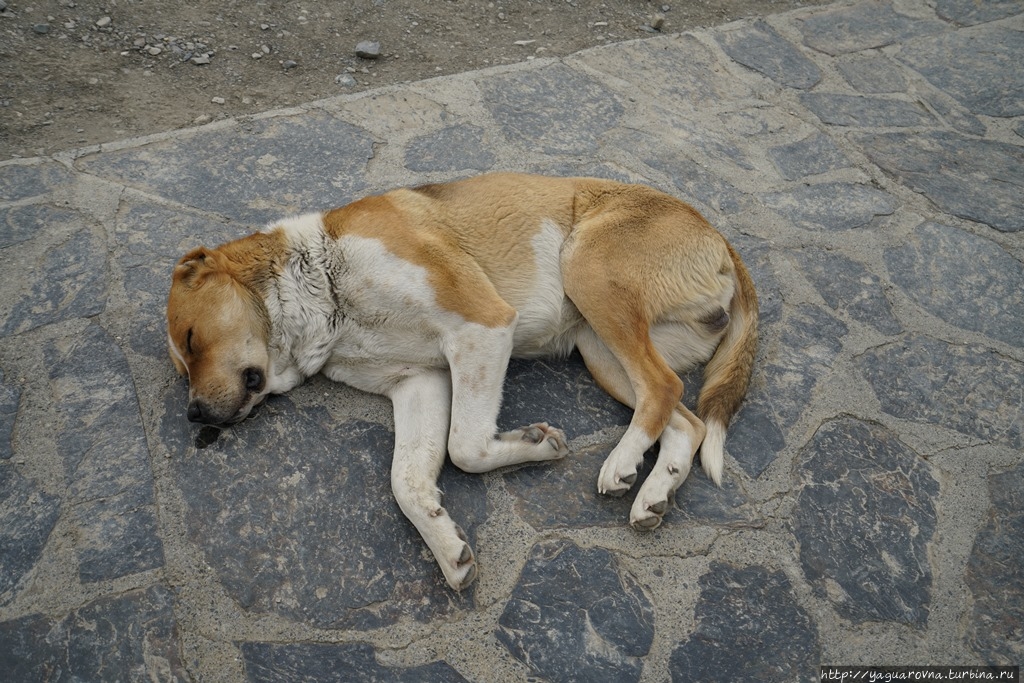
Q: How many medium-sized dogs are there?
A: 1